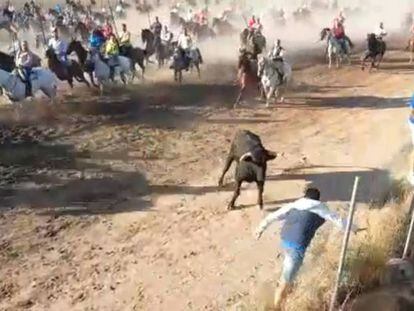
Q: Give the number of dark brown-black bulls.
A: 1